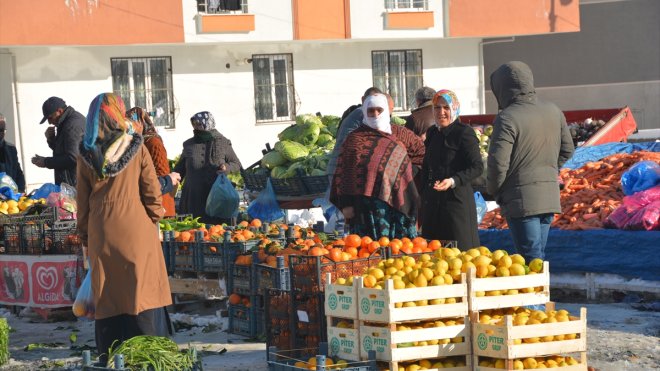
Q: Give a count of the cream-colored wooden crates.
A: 8